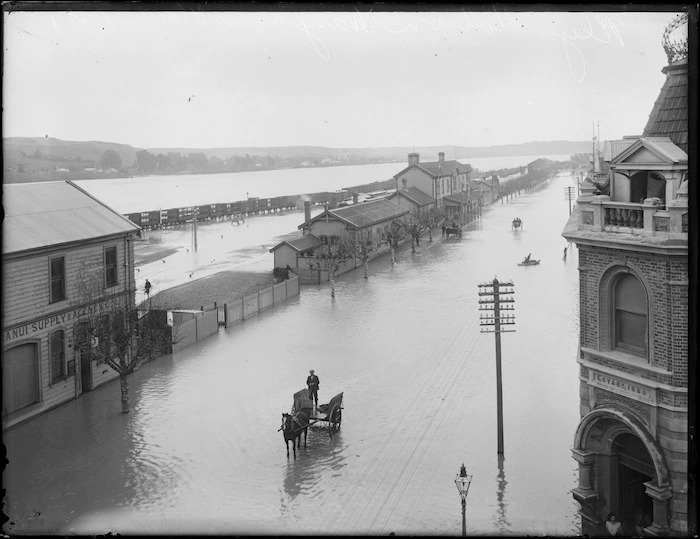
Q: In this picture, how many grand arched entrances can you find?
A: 1